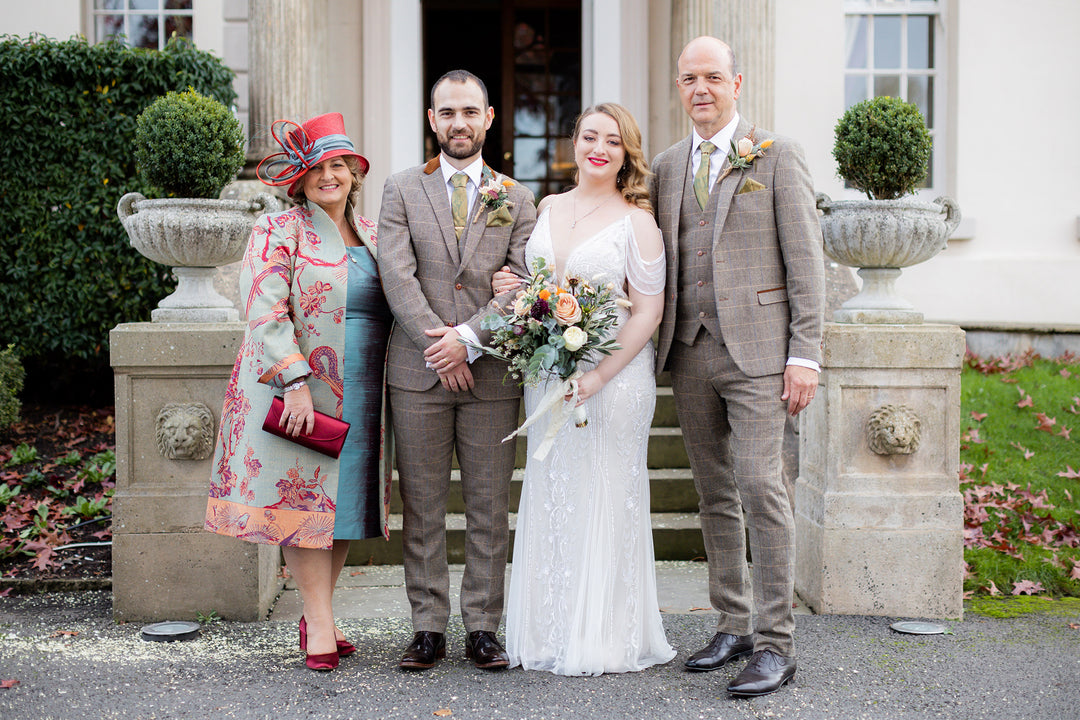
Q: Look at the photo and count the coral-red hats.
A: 1